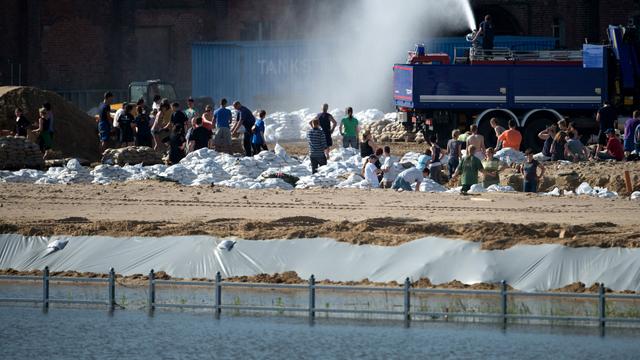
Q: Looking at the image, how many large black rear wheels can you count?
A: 2